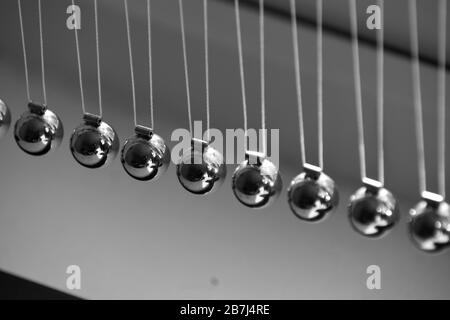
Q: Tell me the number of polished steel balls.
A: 9